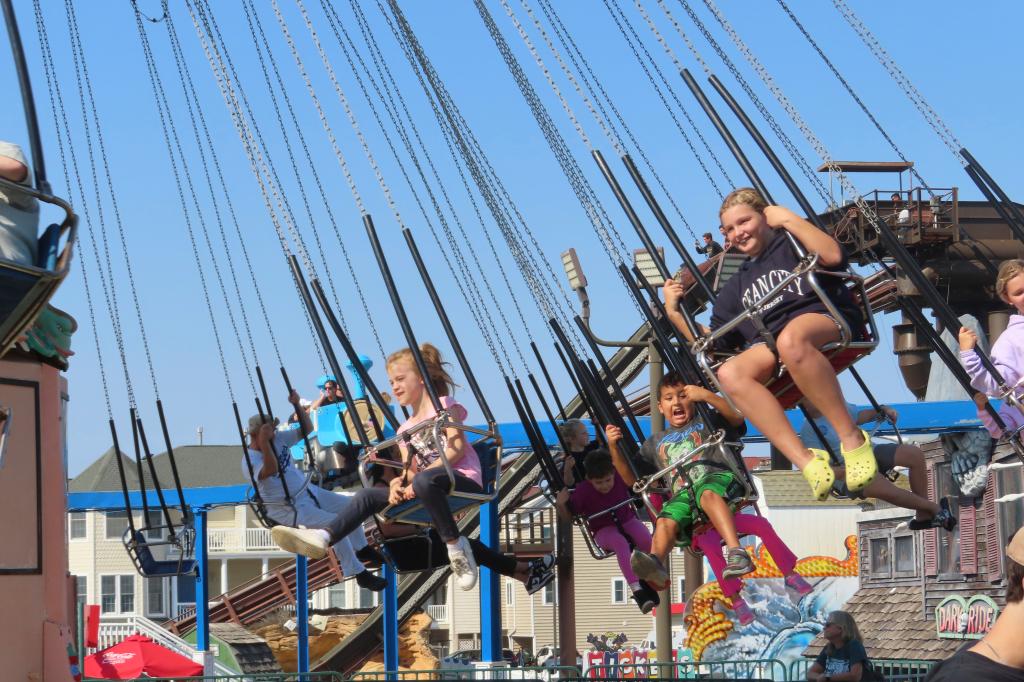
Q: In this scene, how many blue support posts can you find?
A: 4